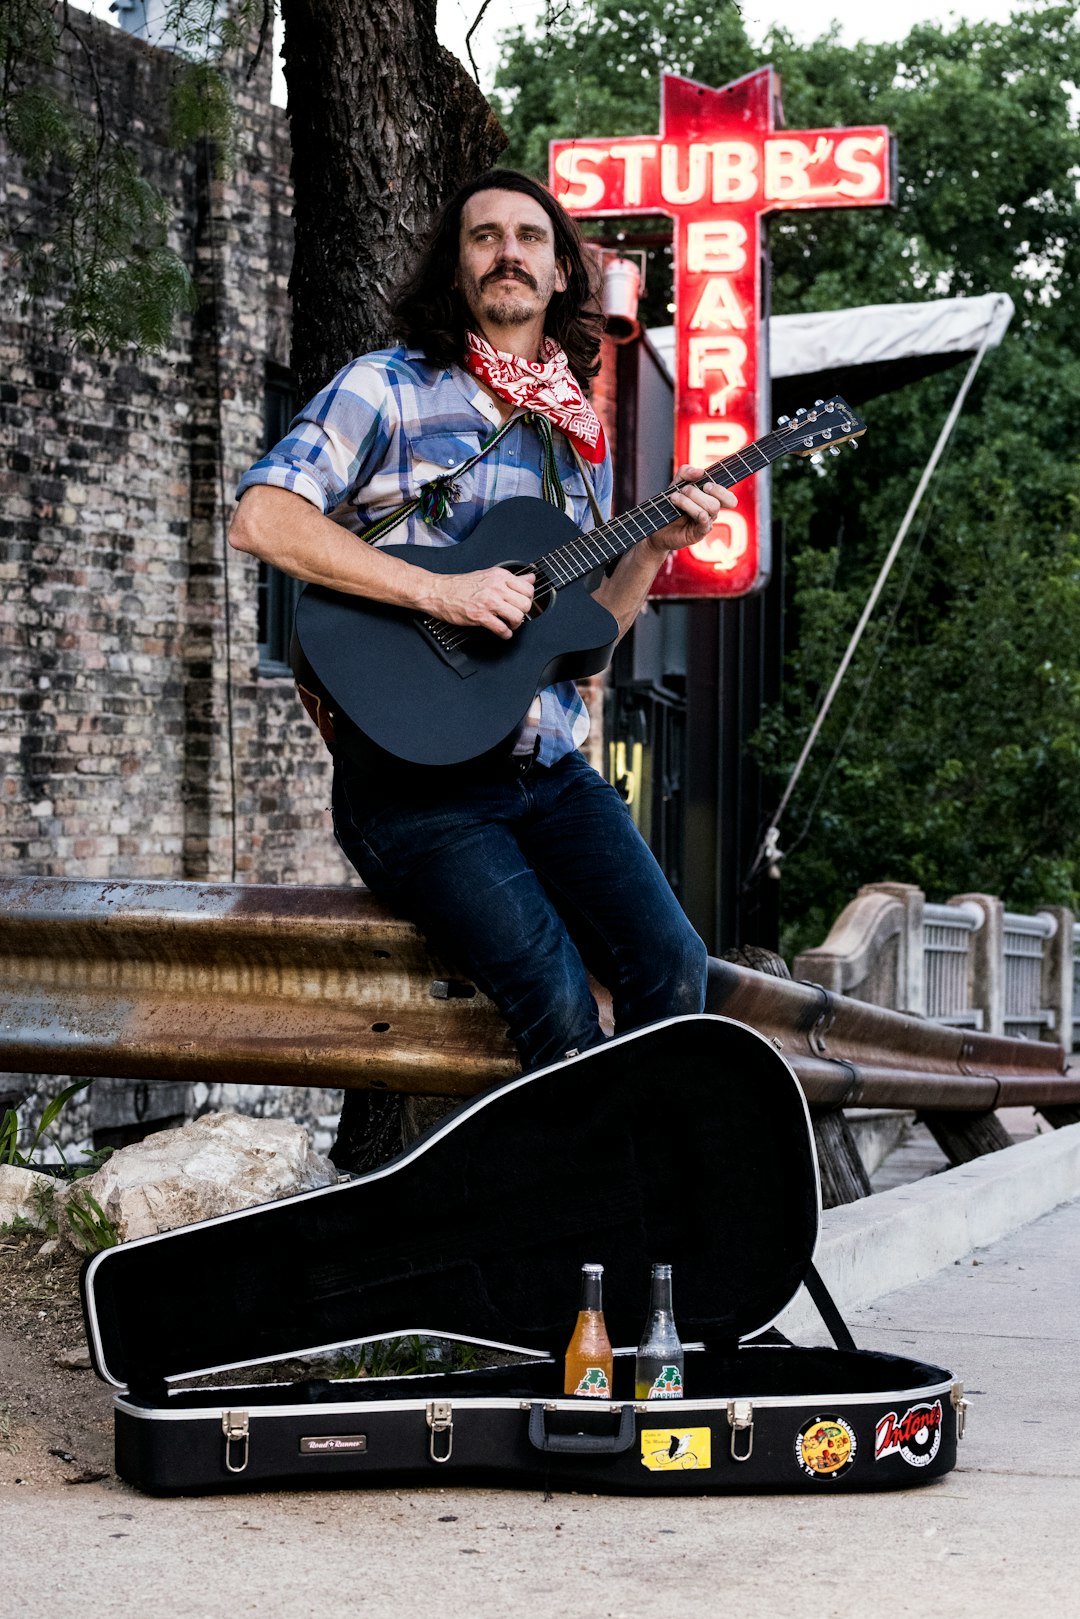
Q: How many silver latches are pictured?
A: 4